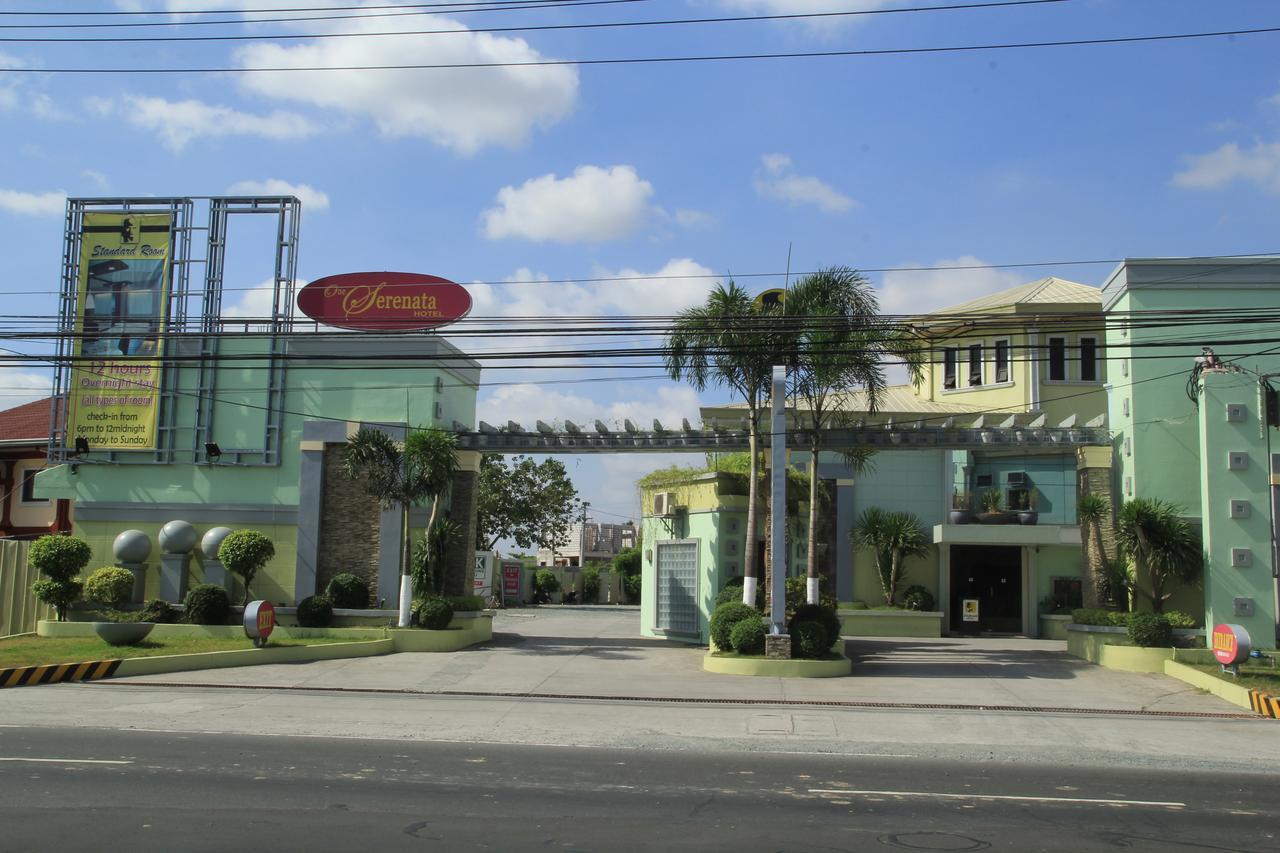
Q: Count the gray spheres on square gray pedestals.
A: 3